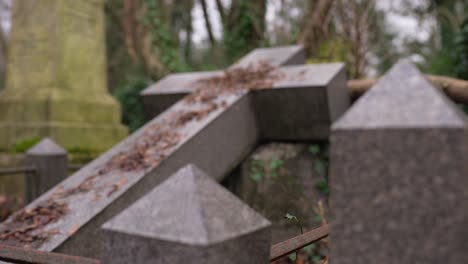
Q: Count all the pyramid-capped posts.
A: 3